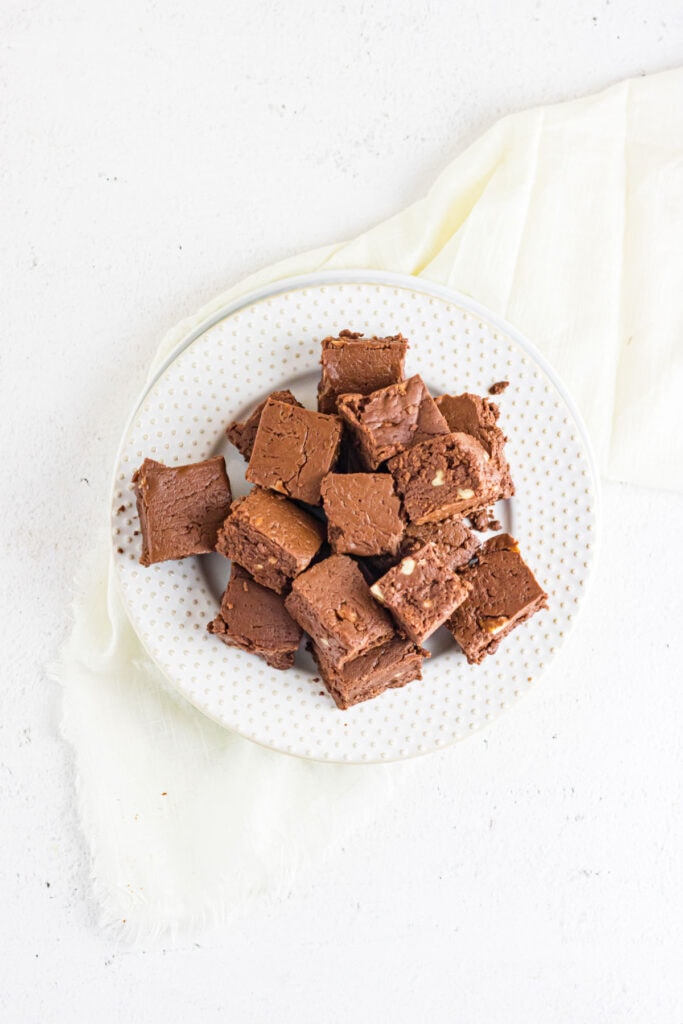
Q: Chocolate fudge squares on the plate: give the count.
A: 15